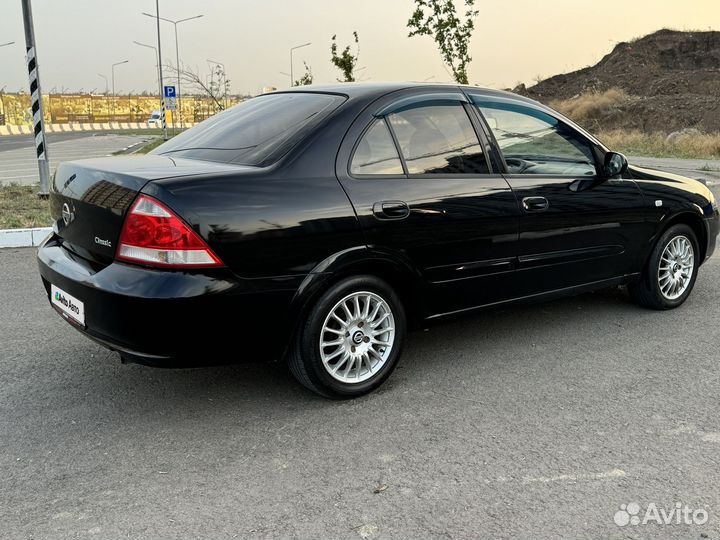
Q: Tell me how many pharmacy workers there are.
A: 0